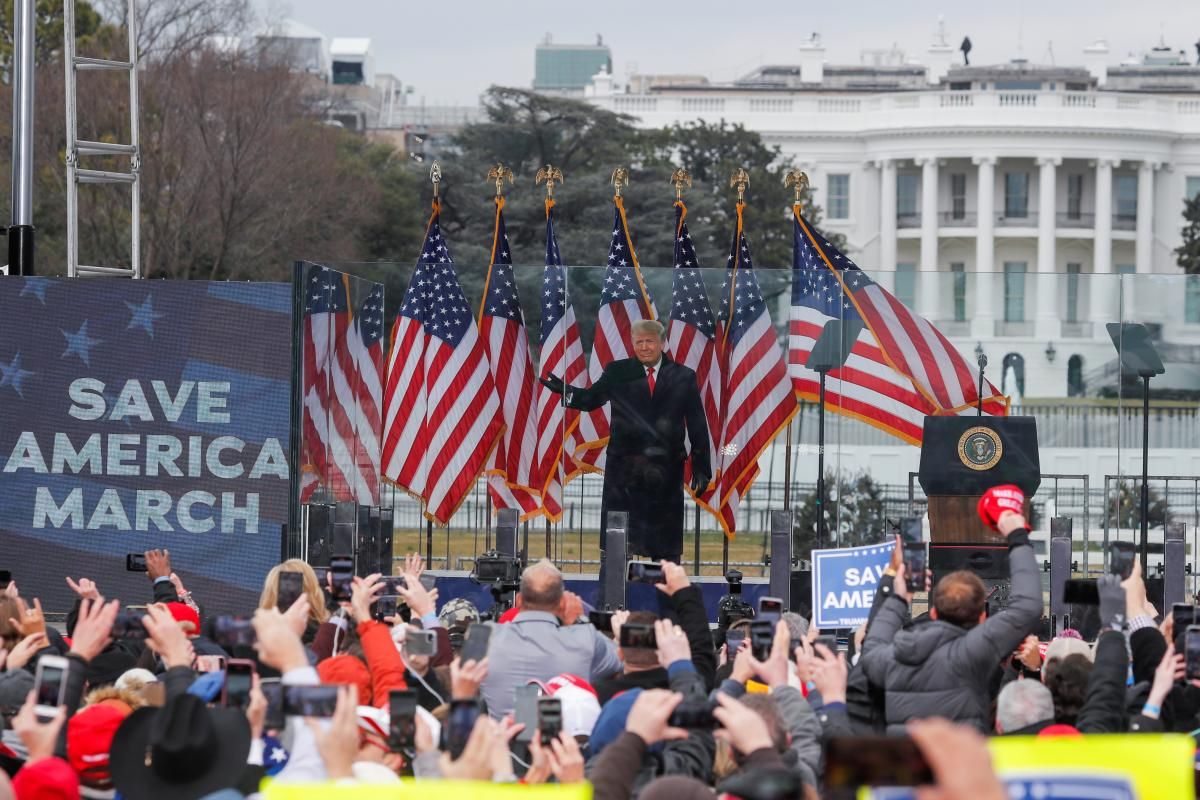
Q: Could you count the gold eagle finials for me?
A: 7